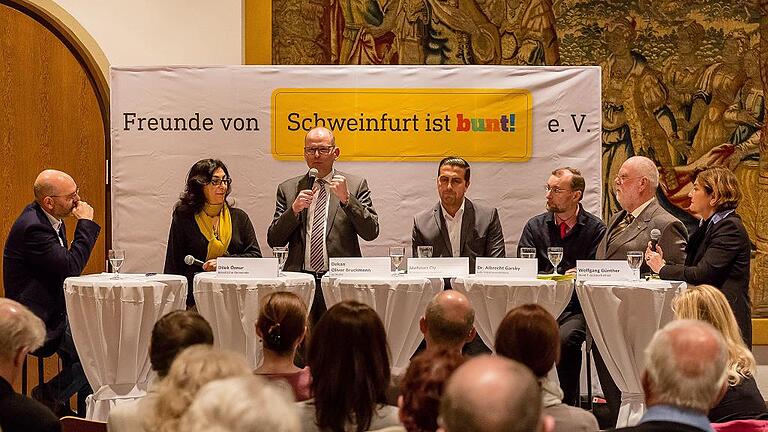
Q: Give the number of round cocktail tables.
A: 5